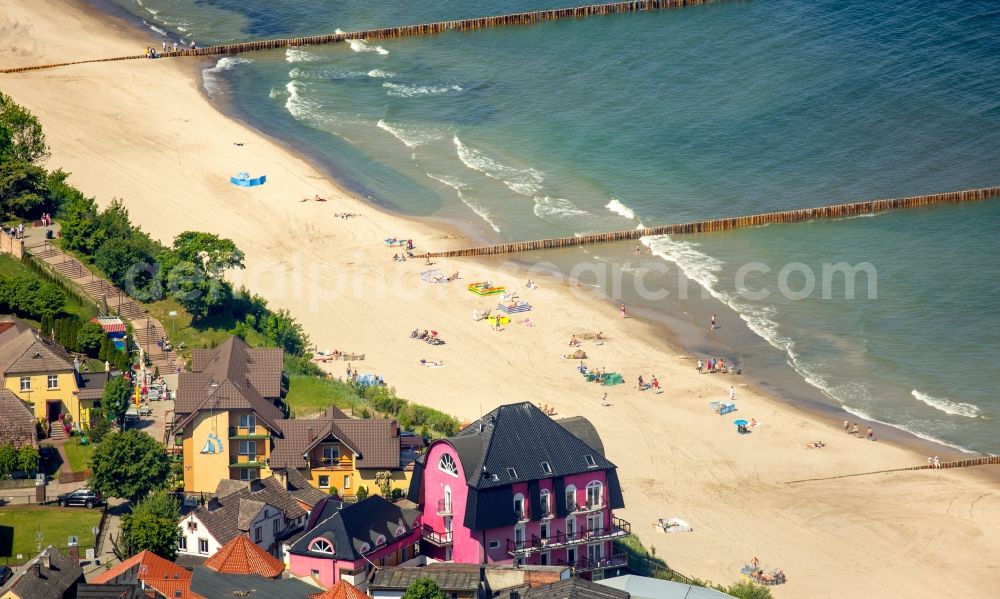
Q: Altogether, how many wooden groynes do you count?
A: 3